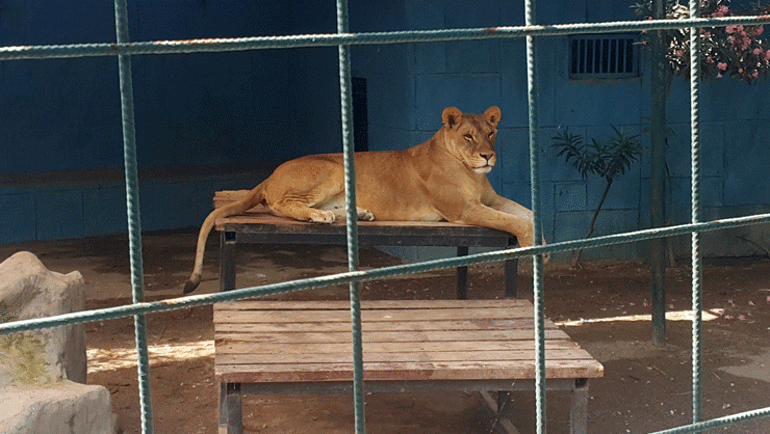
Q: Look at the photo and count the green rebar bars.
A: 7